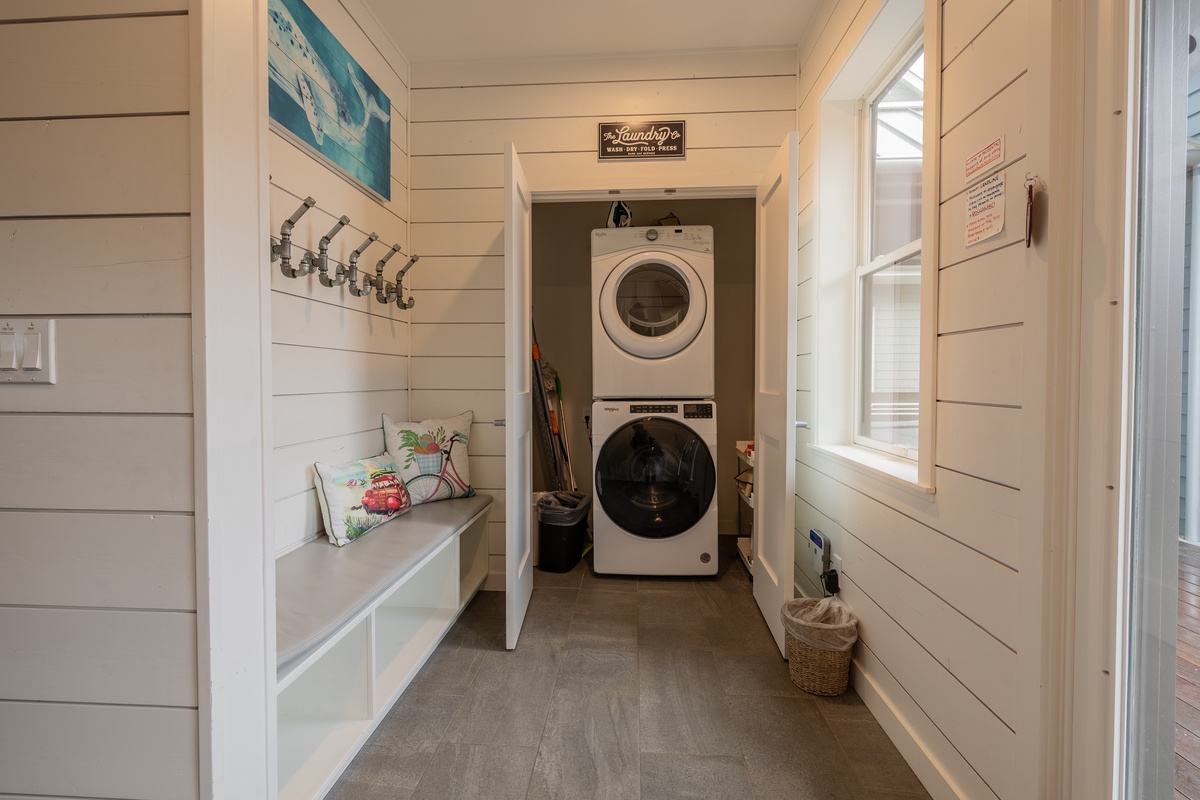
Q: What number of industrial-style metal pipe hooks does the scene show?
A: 5